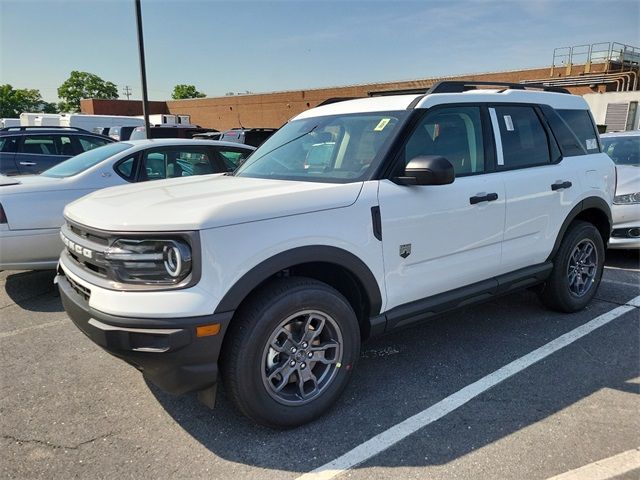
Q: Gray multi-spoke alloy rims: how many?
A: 2